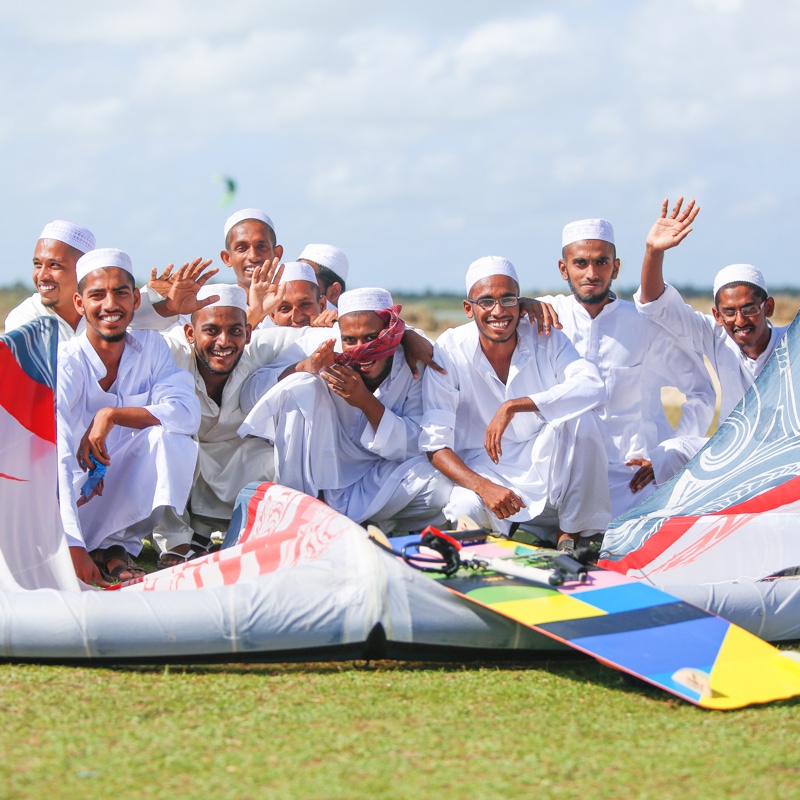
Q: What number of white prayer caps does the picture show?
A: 10